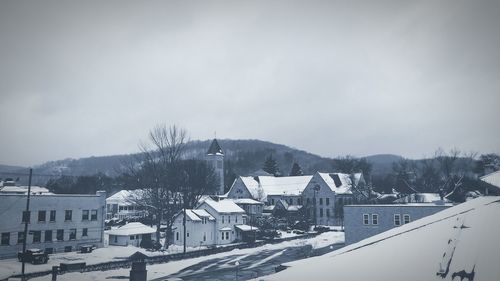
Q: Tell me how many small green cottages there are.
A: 0